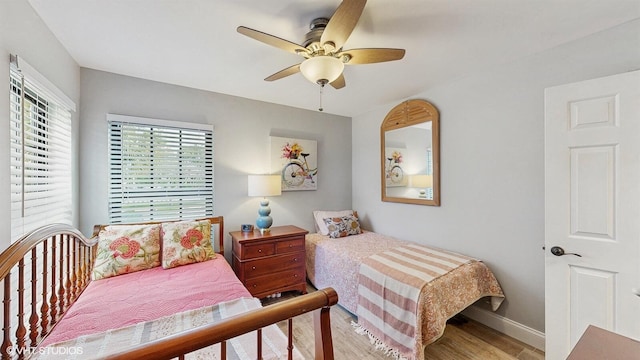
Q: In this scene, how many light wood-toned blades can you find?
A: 5